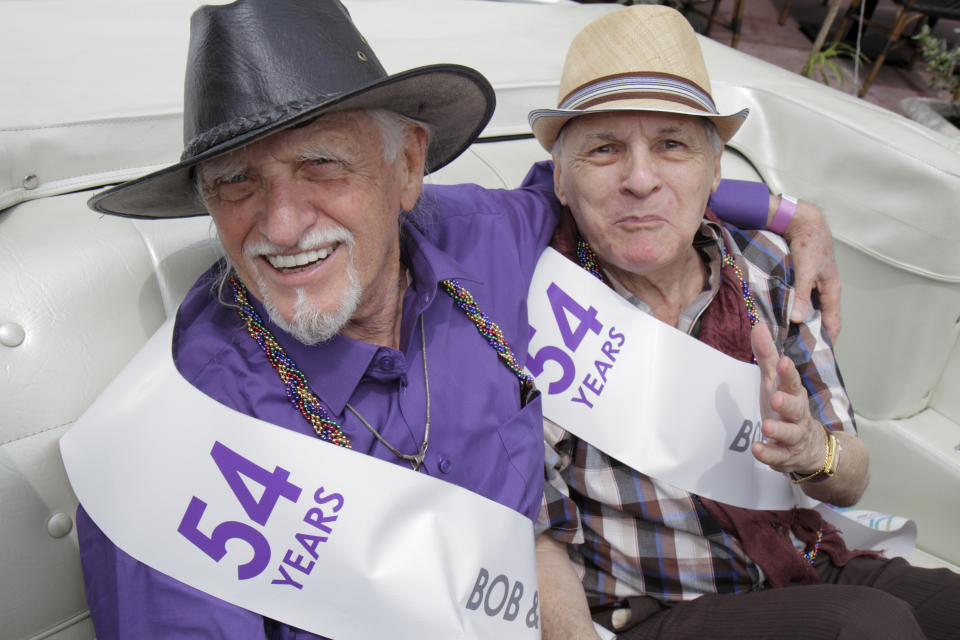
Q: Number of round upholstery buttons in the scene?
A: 2